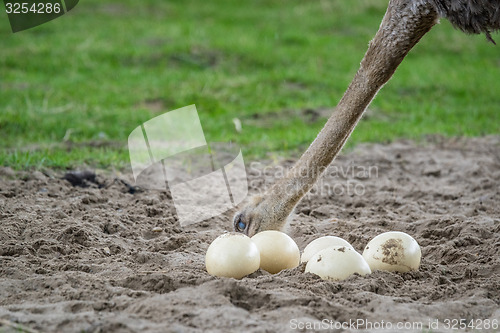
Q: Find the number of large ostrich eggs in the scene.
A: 5